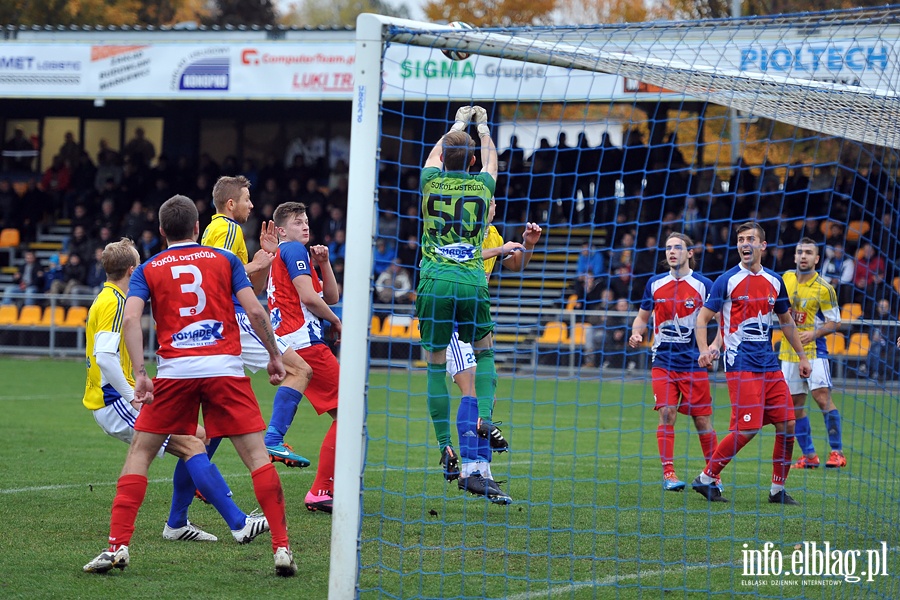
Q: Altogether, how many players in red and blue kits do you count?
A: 4